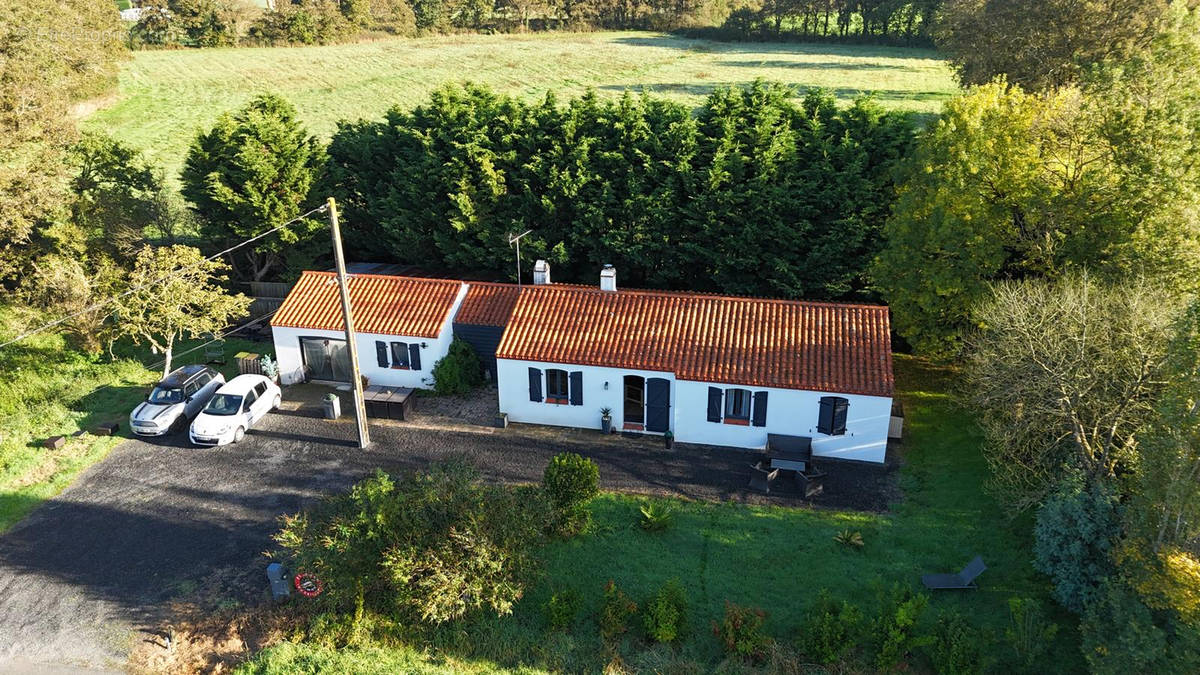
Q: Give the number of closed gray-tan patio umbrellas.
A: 0